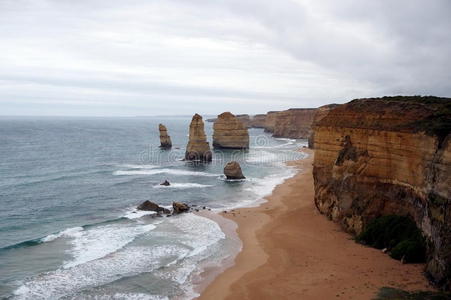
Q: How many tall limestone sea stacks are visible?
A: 3